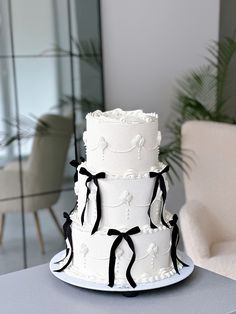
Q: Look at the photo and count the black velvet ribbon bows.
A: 6